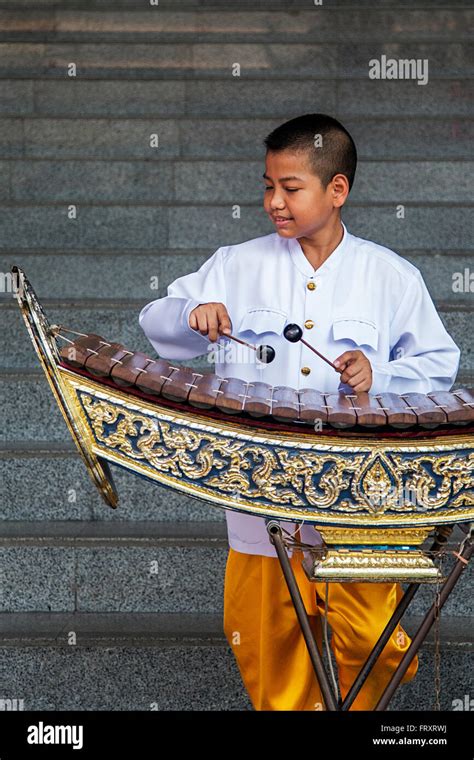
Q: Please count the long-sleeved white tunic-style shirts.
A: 1